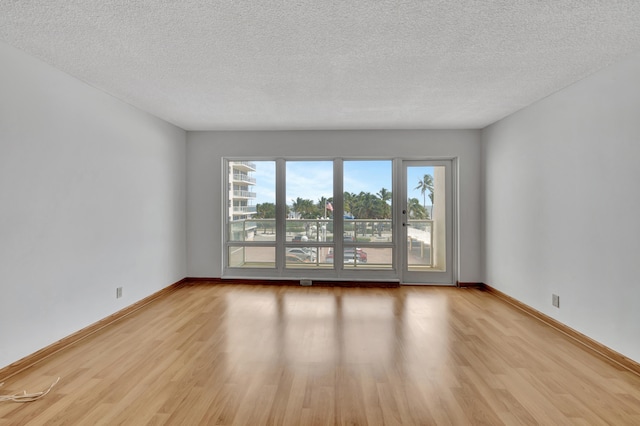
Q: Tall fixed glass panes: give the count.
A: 3